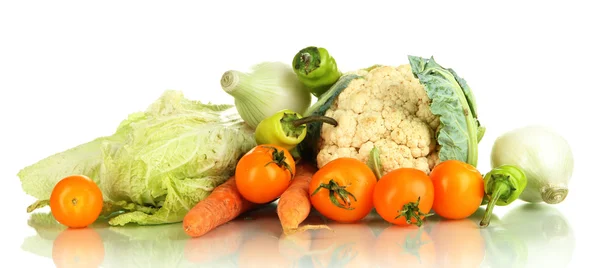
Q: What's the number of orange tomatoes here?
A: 5